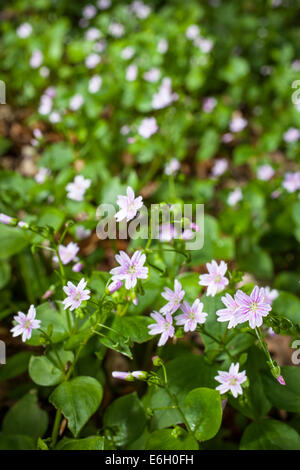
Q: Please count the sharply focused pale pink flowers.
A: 11